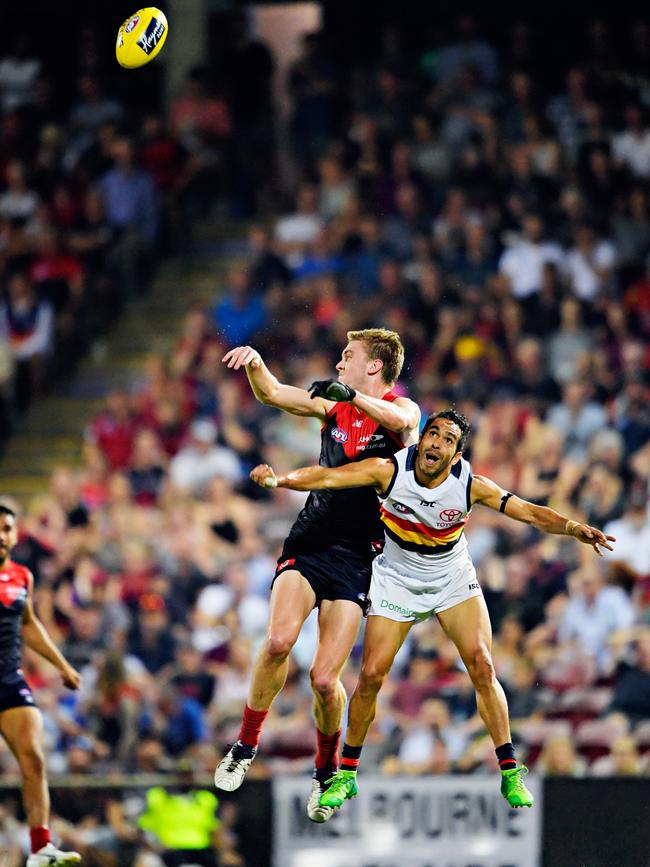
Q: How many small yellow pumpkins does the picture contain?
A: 0